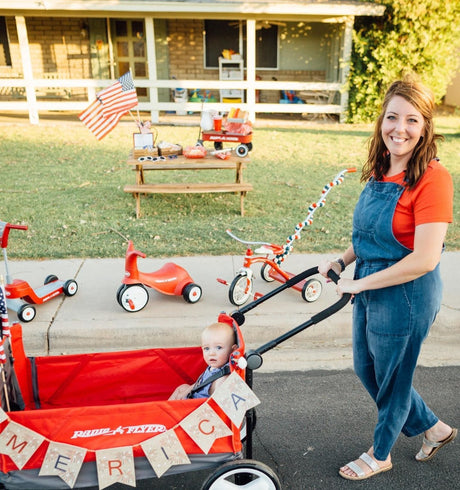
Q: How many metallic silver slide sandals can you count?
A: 2